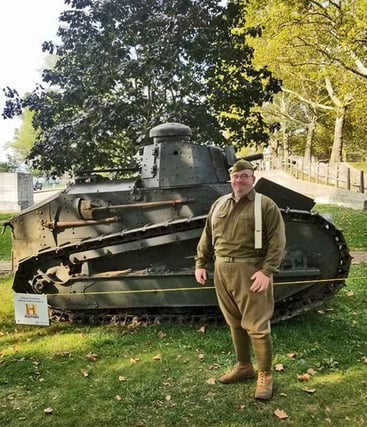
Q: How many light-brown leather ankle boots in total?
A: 2